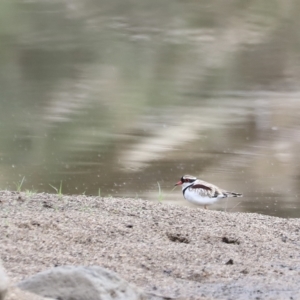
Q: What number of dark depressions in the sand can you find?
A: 2